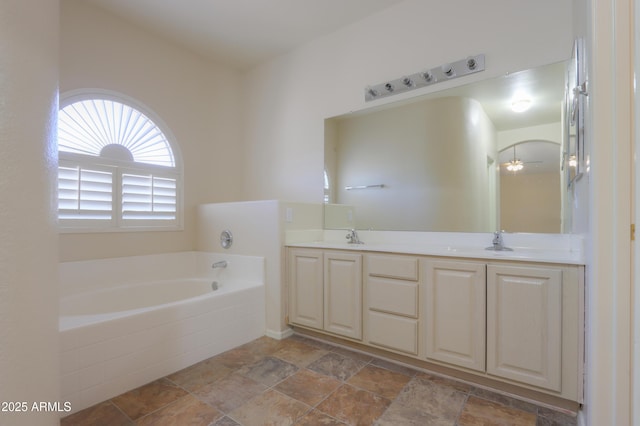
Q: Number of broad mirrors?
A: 1